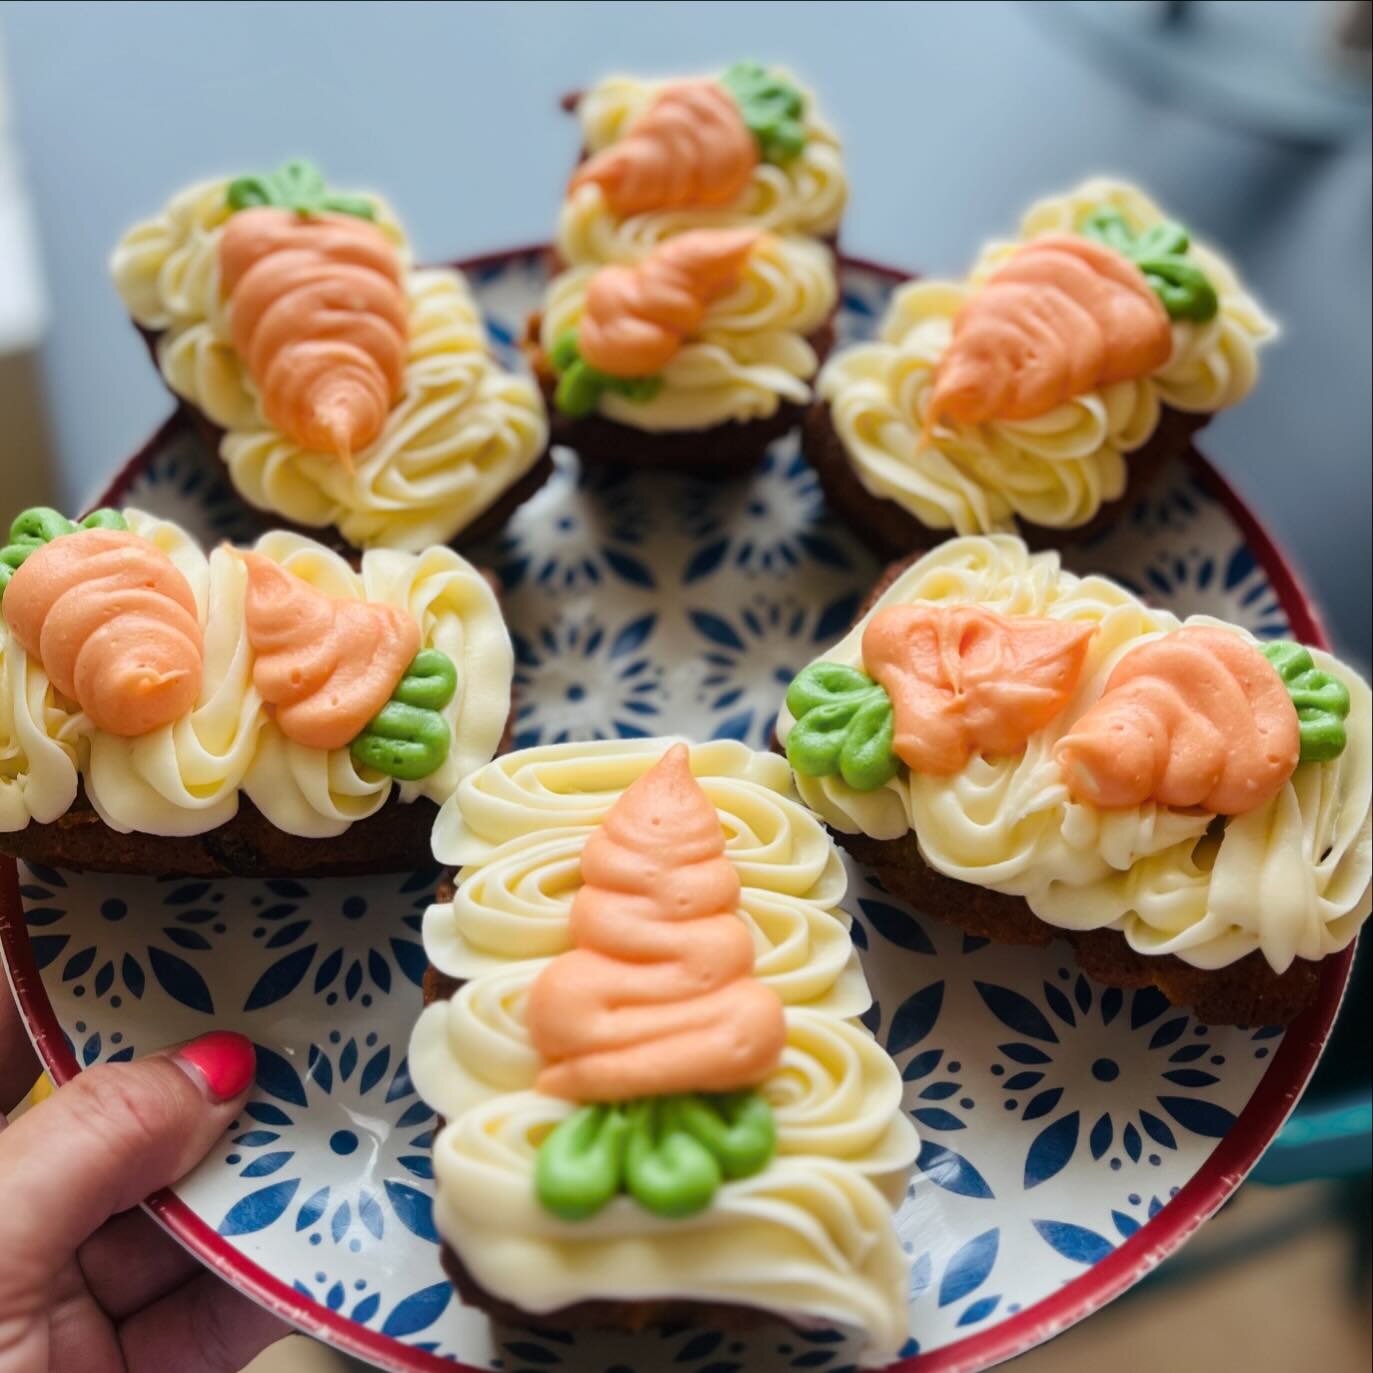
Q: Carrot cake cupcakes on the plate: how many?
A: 6